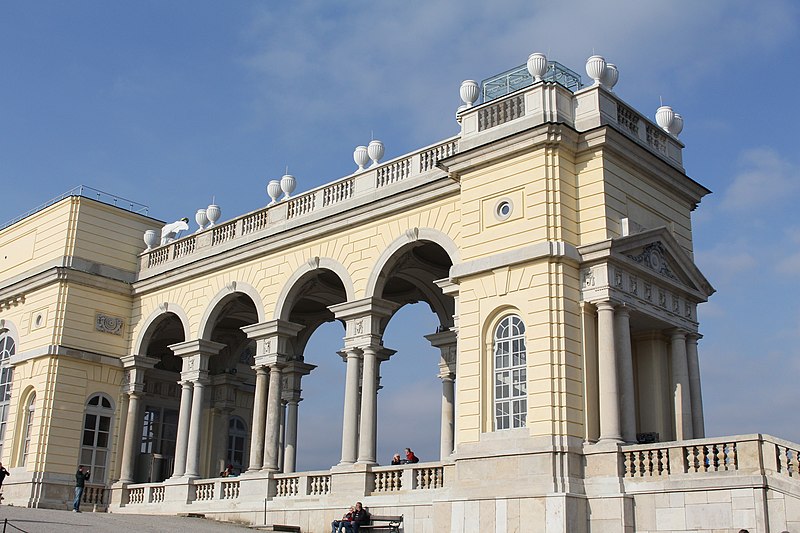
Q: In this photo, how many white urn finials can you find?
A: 13